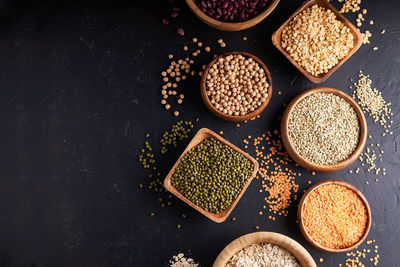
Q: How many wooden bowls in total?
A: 7